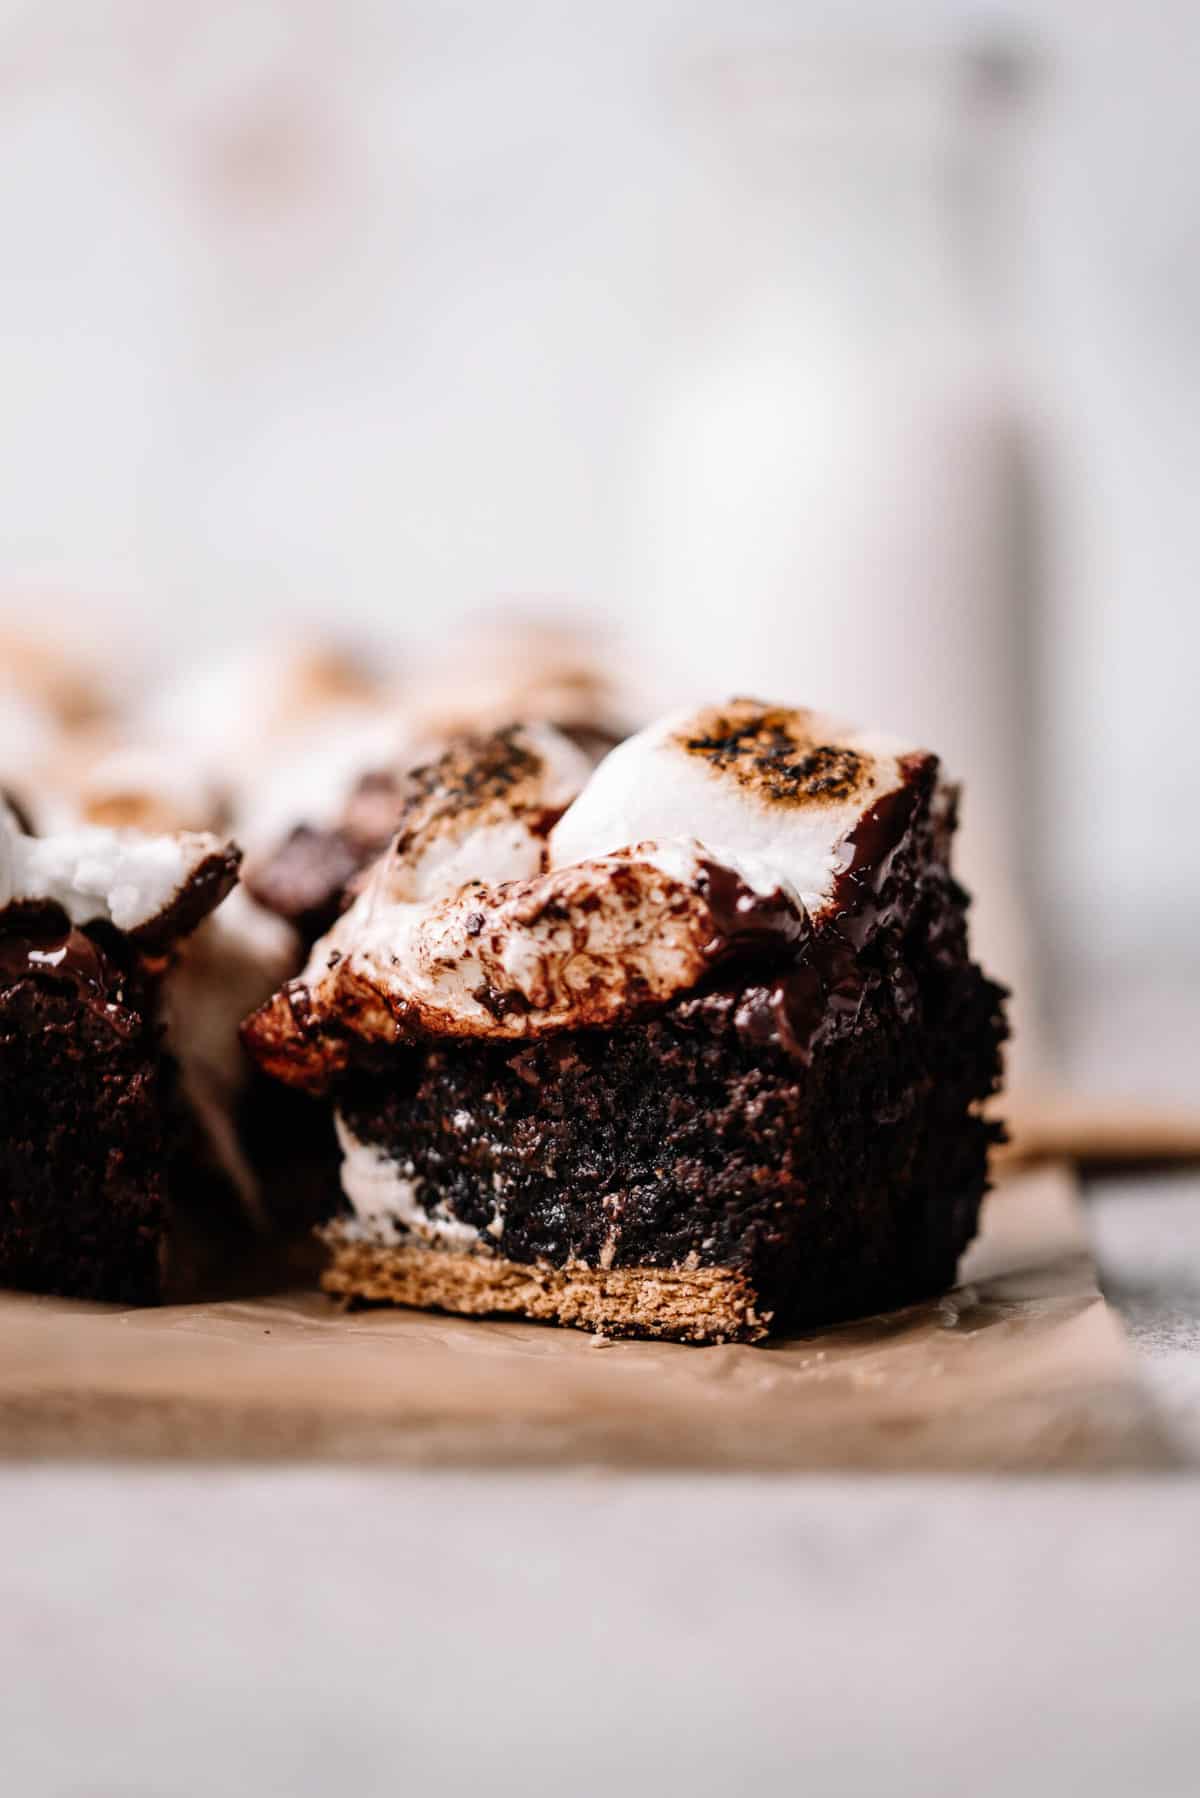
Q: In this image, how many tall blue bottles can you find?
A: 0